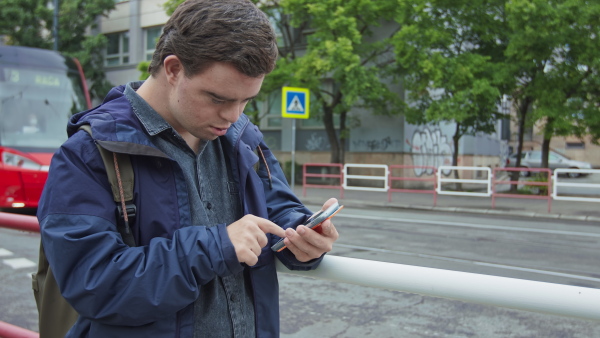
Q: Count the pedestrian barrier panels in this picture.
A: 6